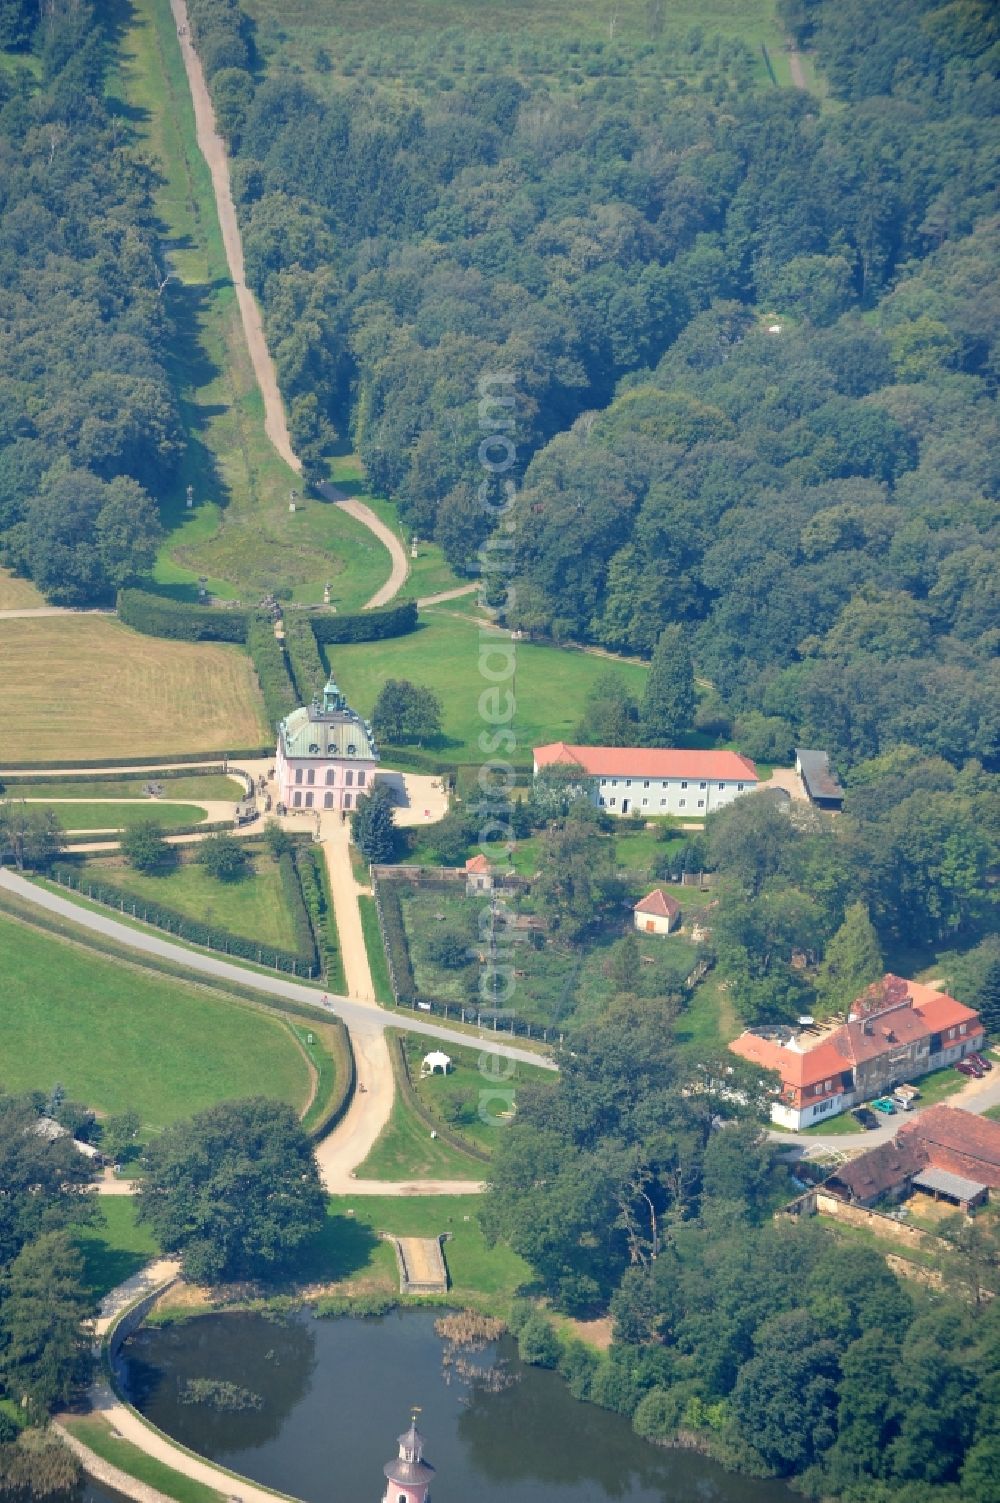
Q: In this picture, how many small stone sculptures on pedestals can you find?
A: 5